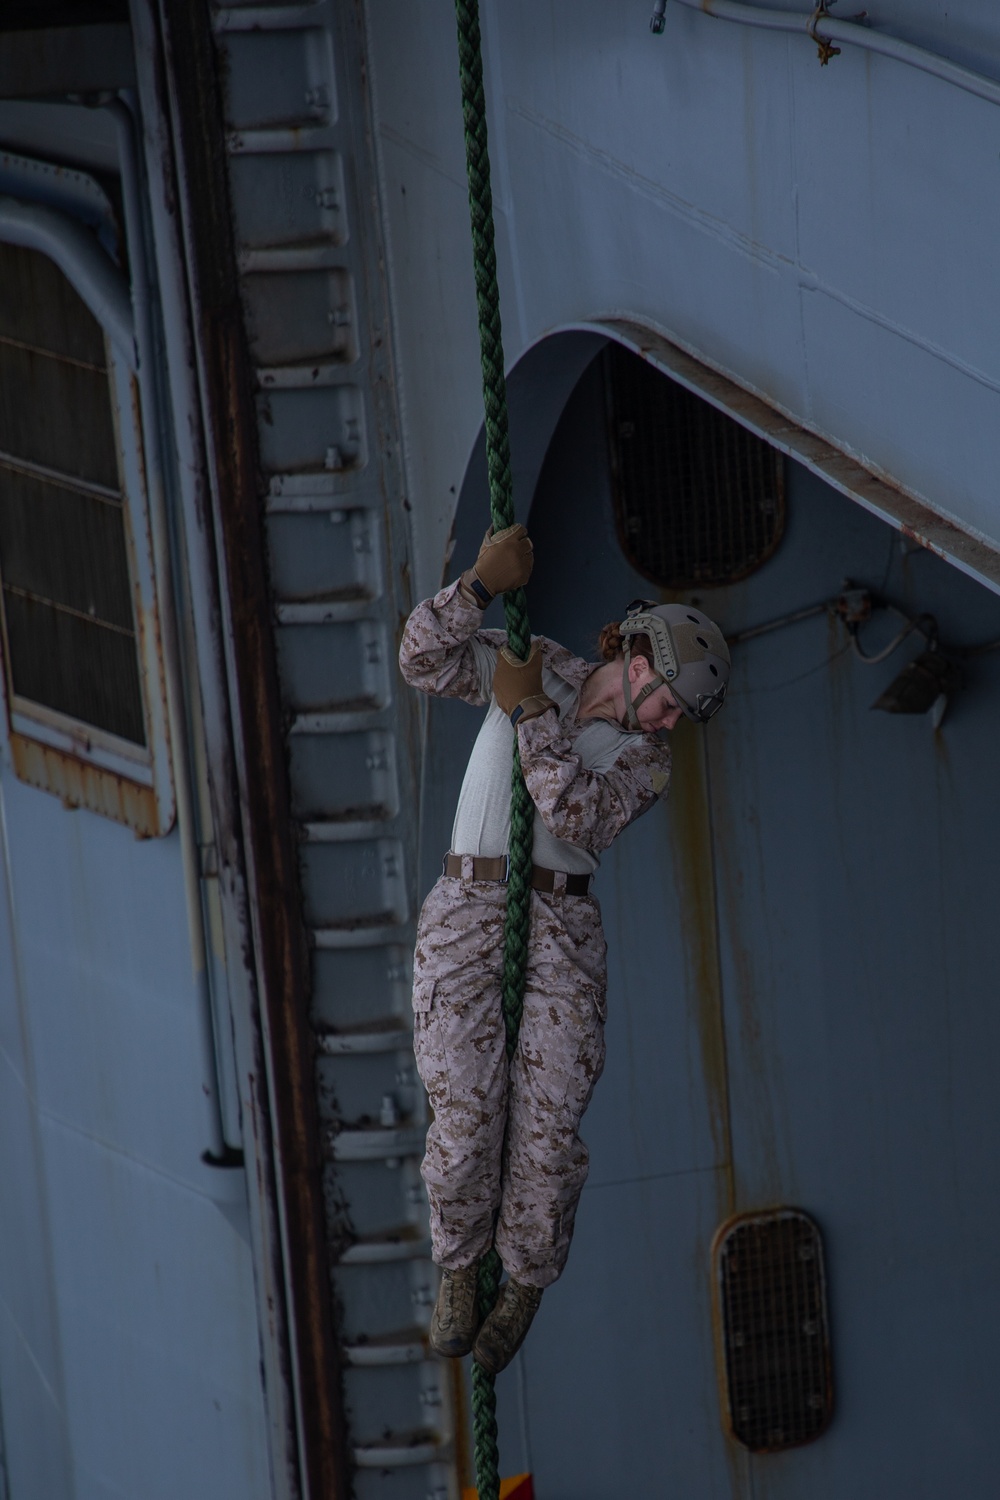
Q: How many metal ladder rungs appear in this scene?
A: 14